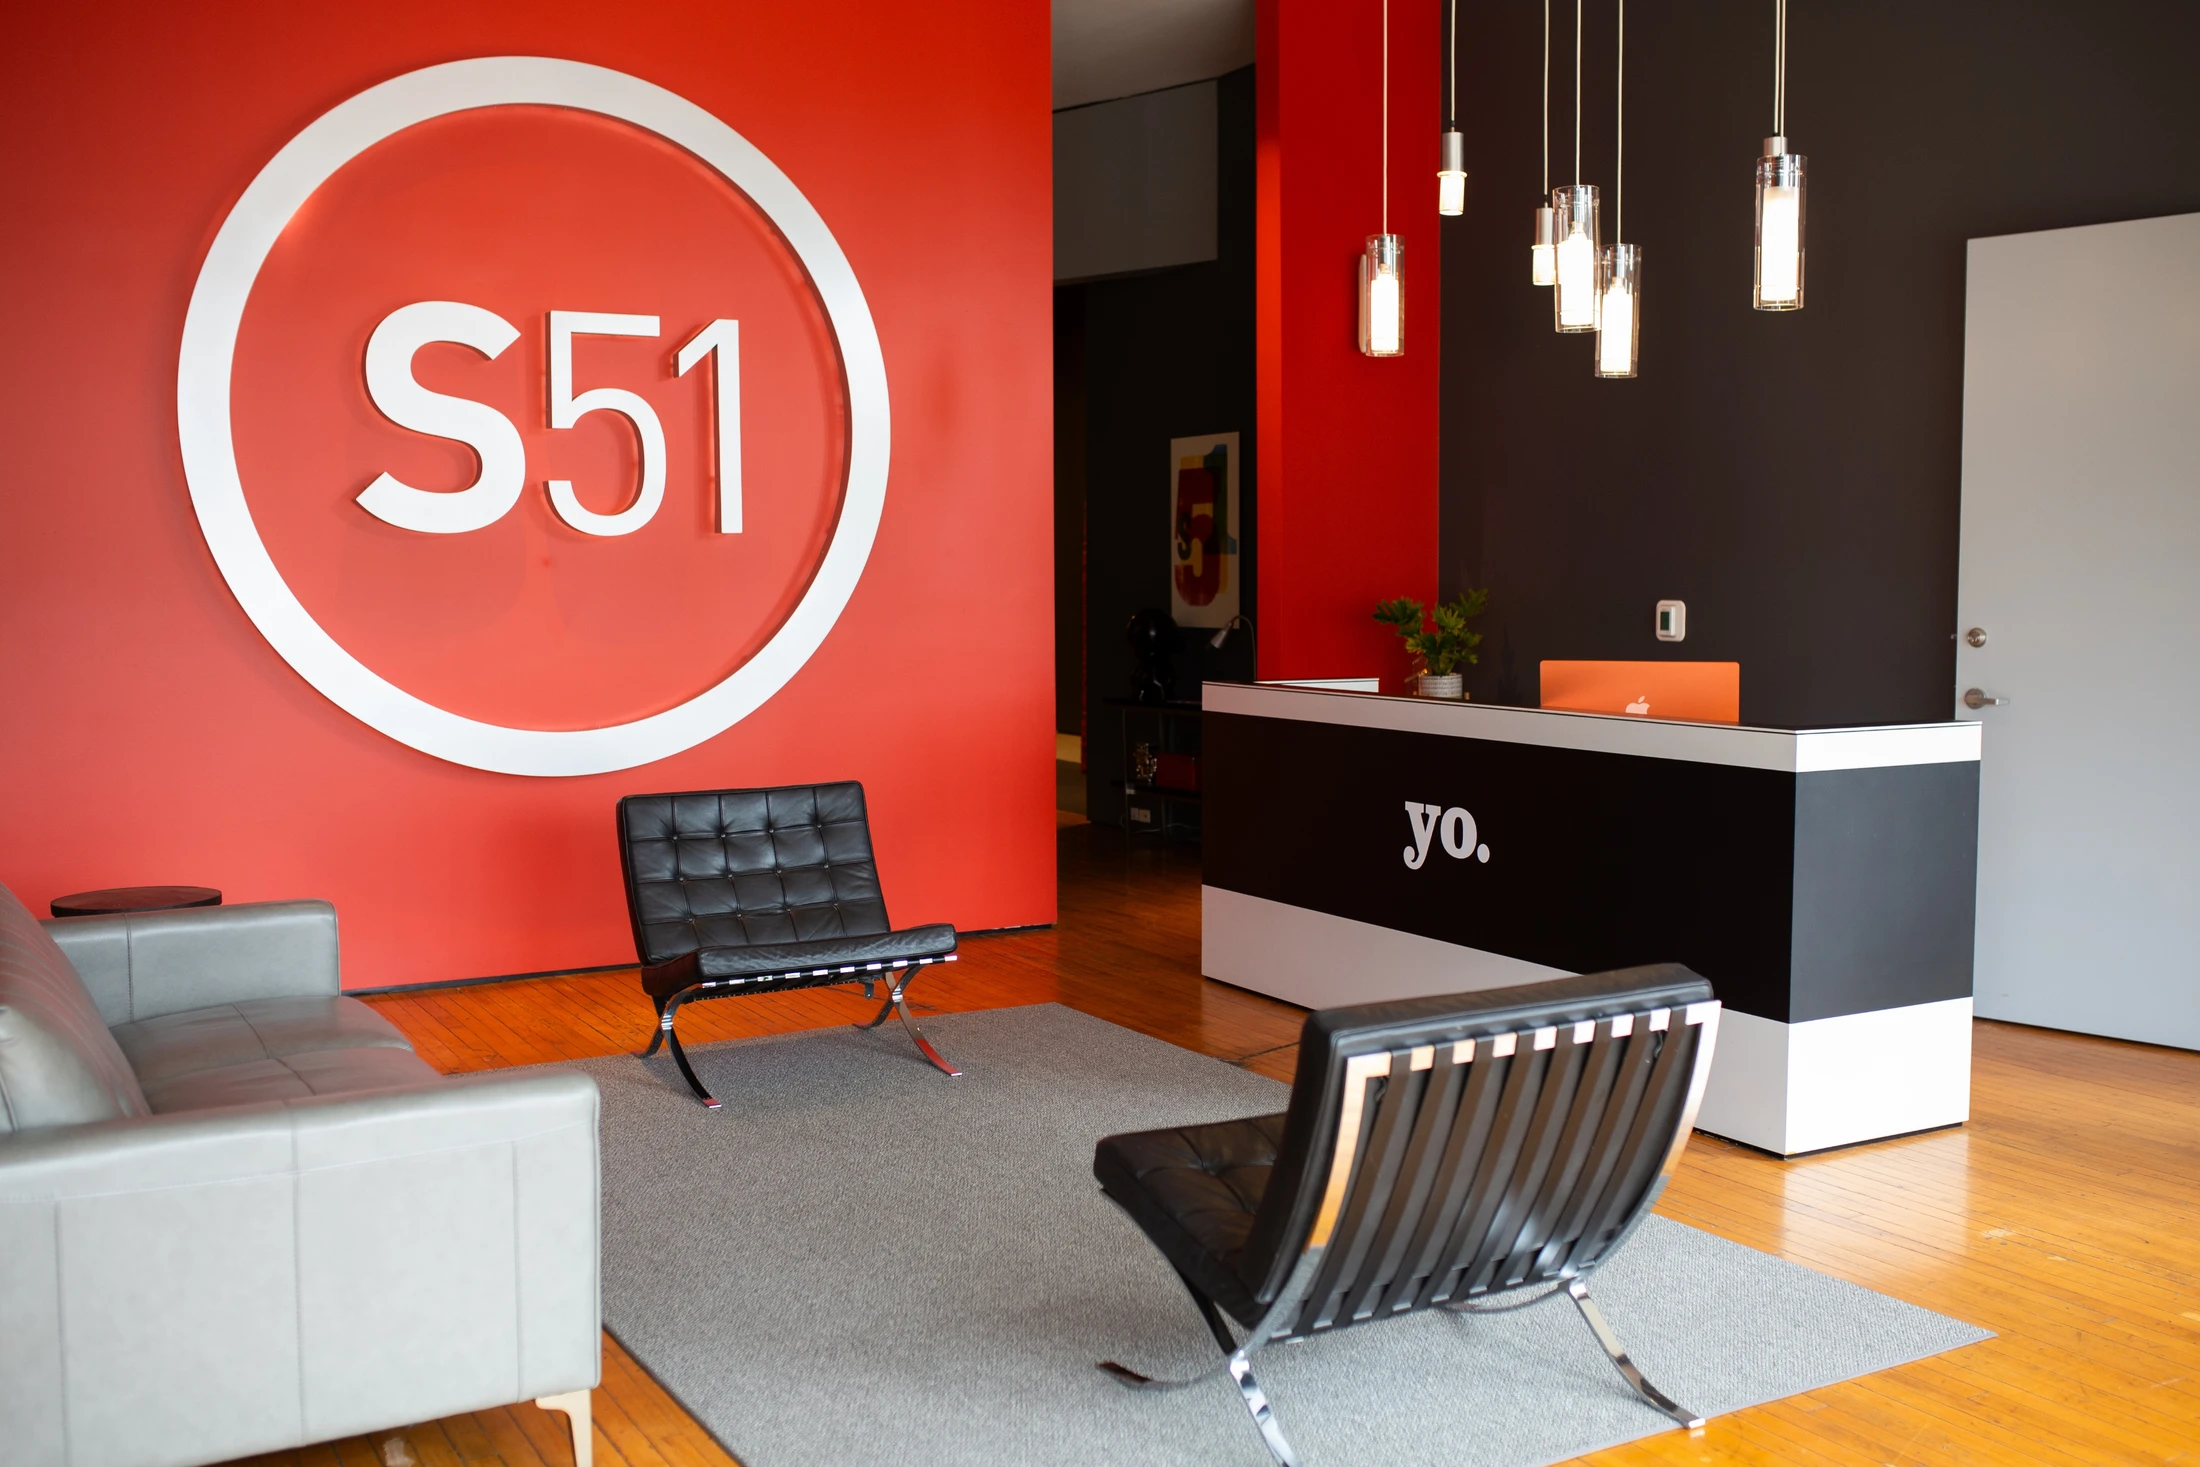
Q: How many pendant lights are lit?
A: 6